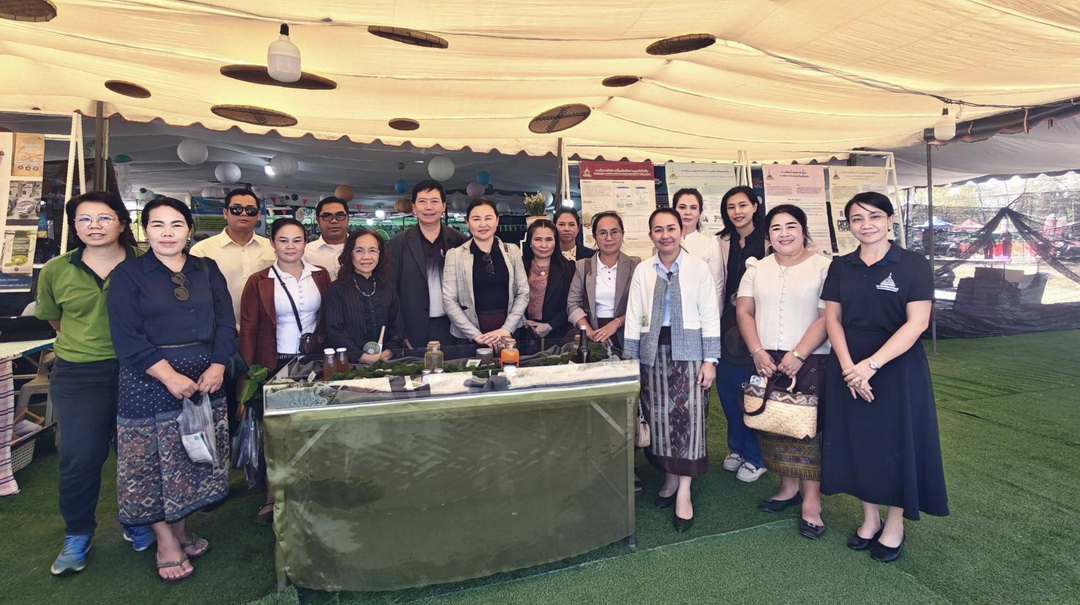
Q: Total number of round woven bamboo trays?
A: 9